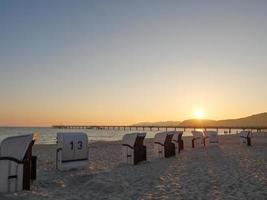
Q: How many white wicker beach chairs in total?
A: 8